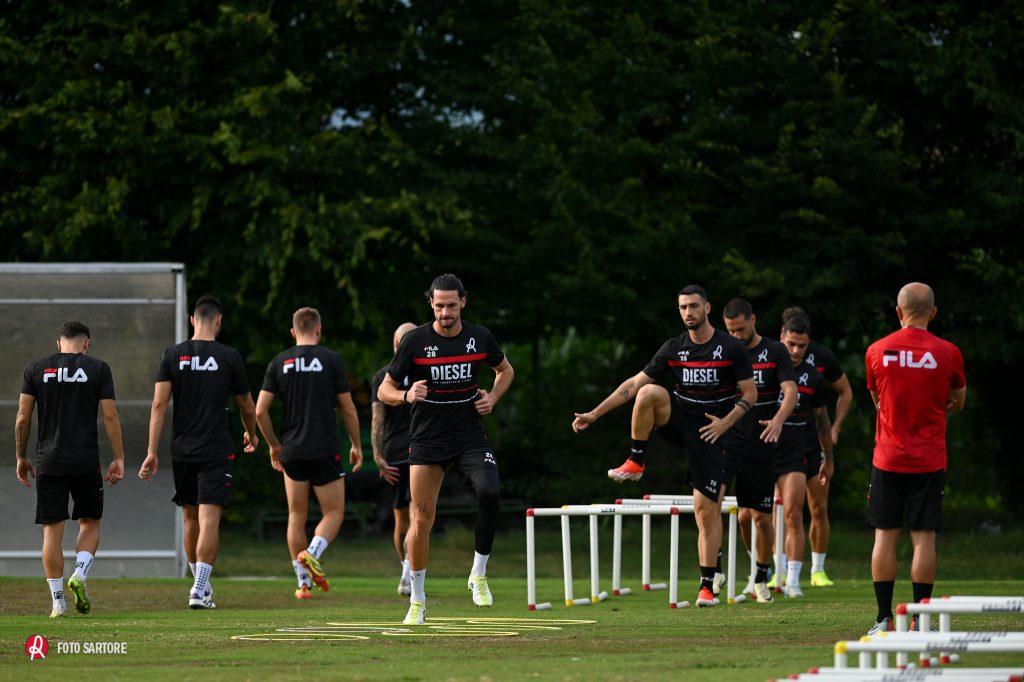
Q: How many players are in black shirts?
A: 9